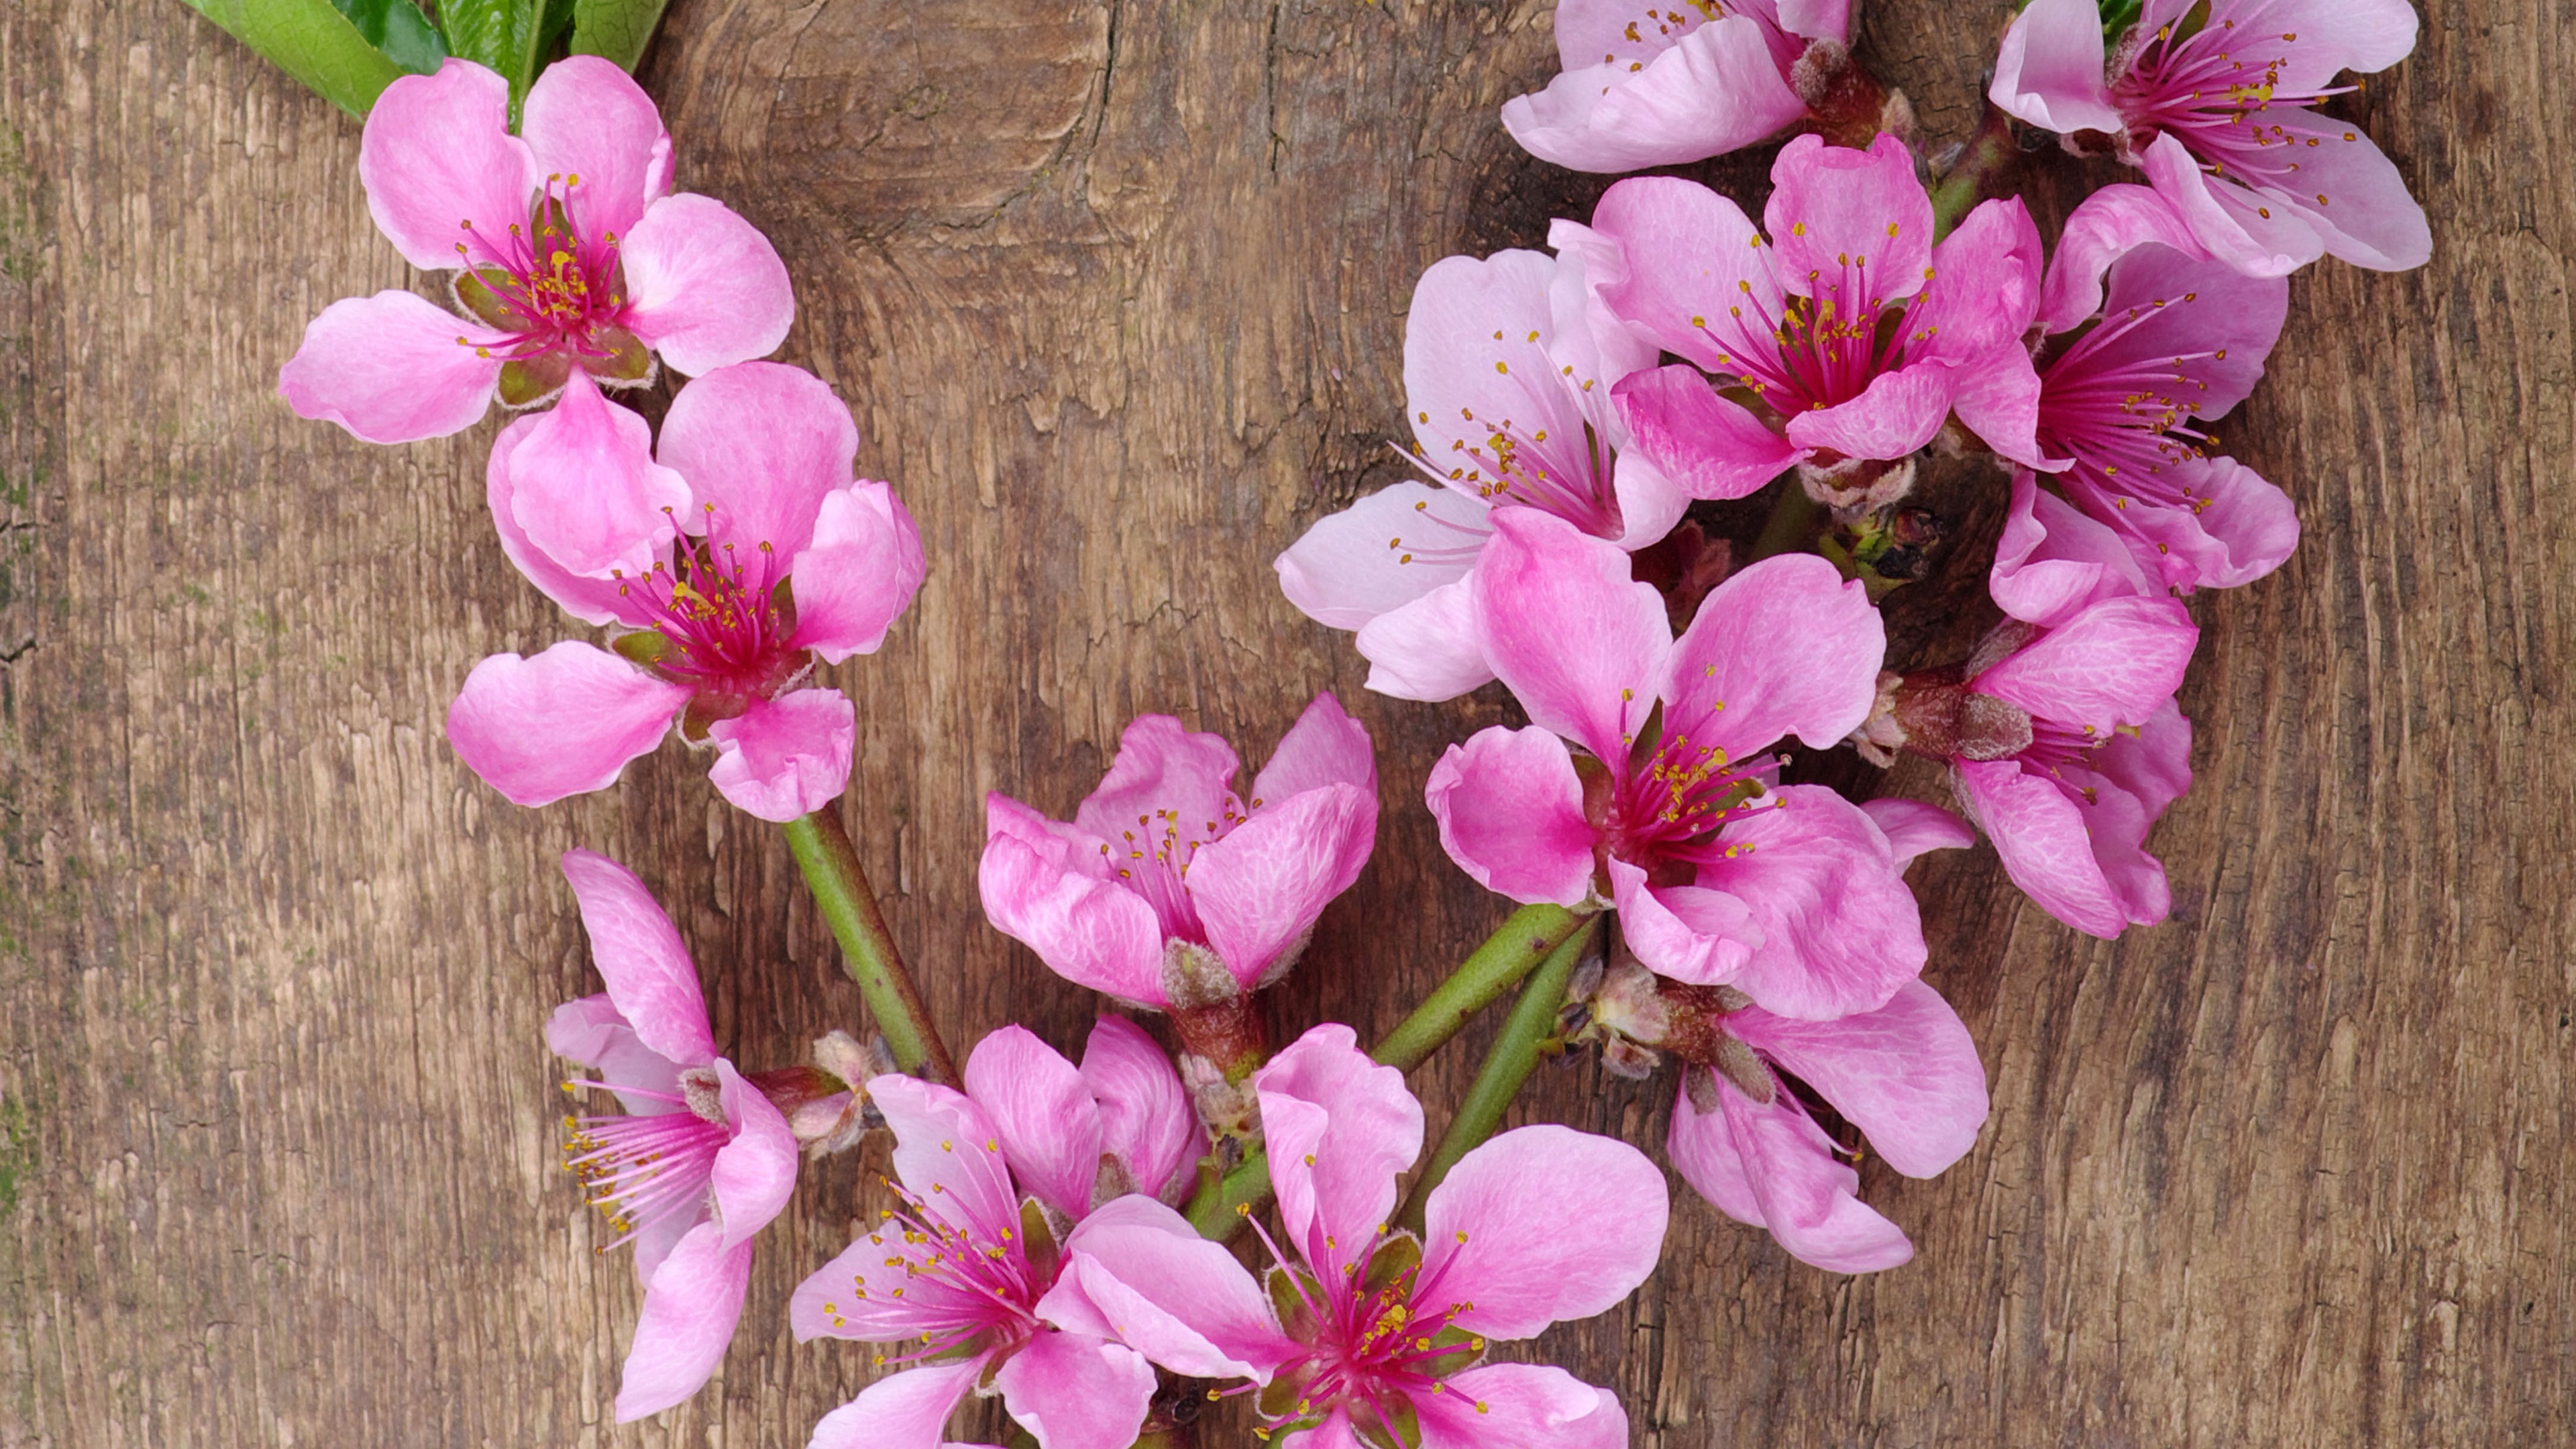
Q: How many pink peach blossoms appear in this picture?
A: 15